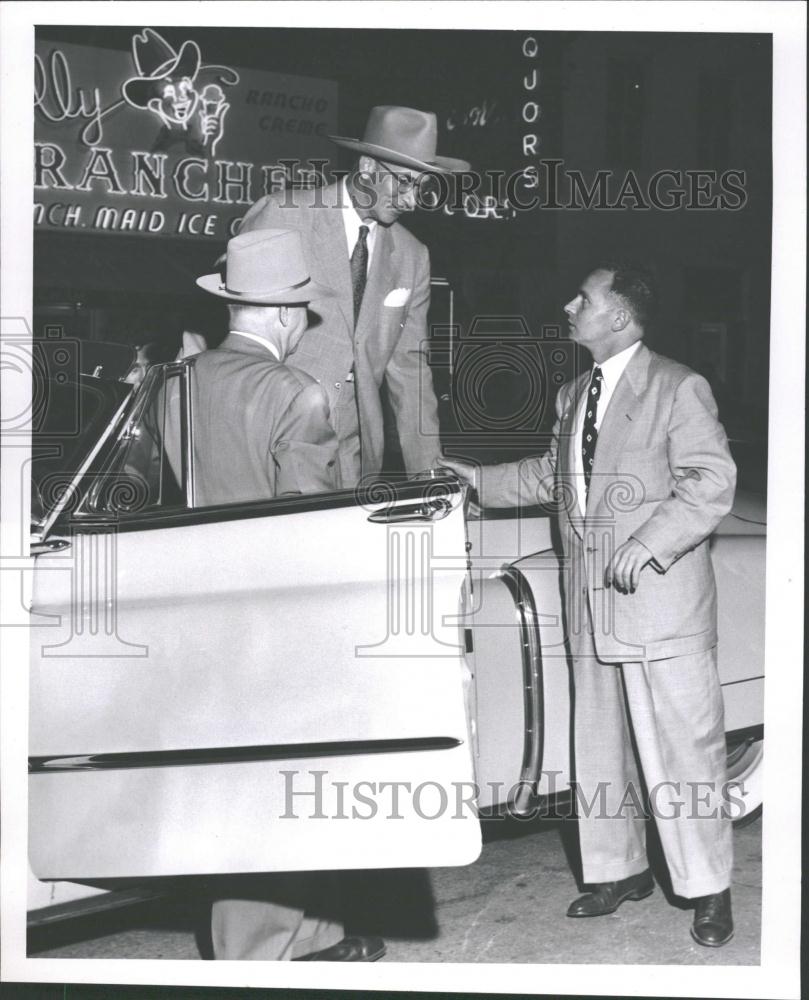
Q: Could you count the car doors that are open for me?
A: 1